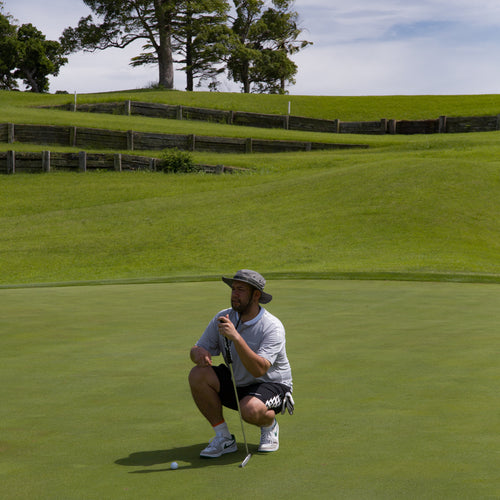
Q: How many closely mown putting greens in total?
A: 1